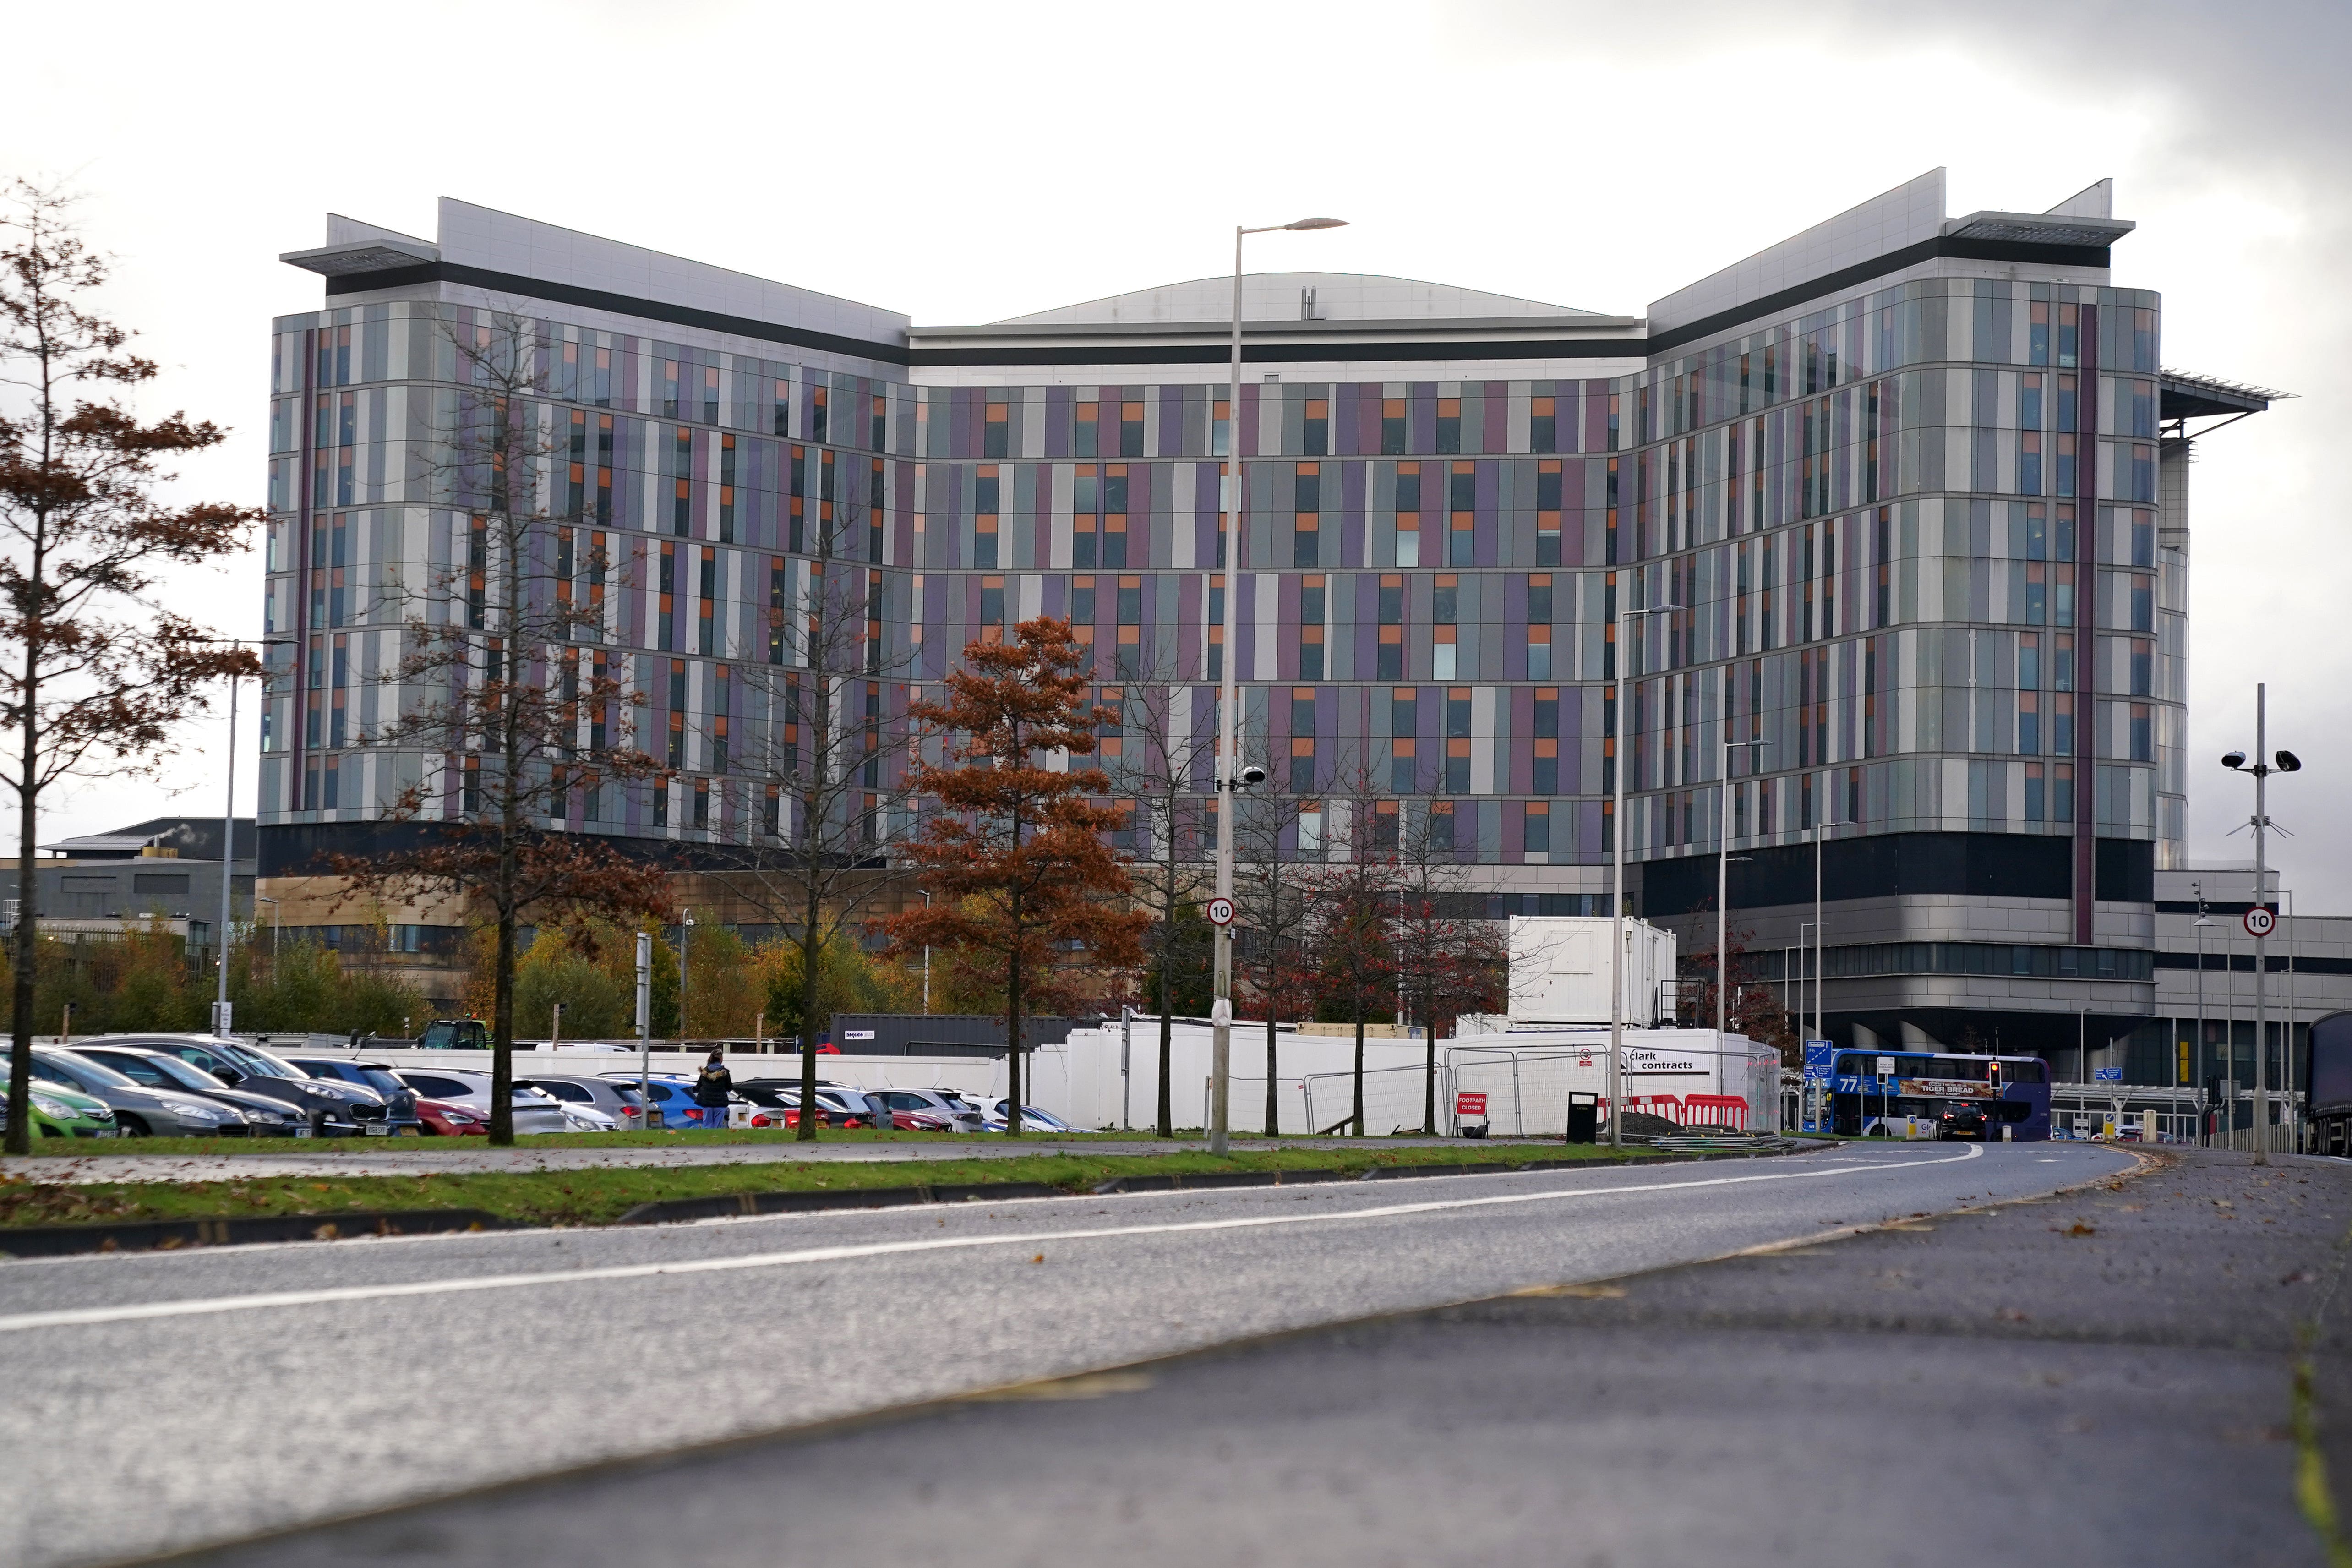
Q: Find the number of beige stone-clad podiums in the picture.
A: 1